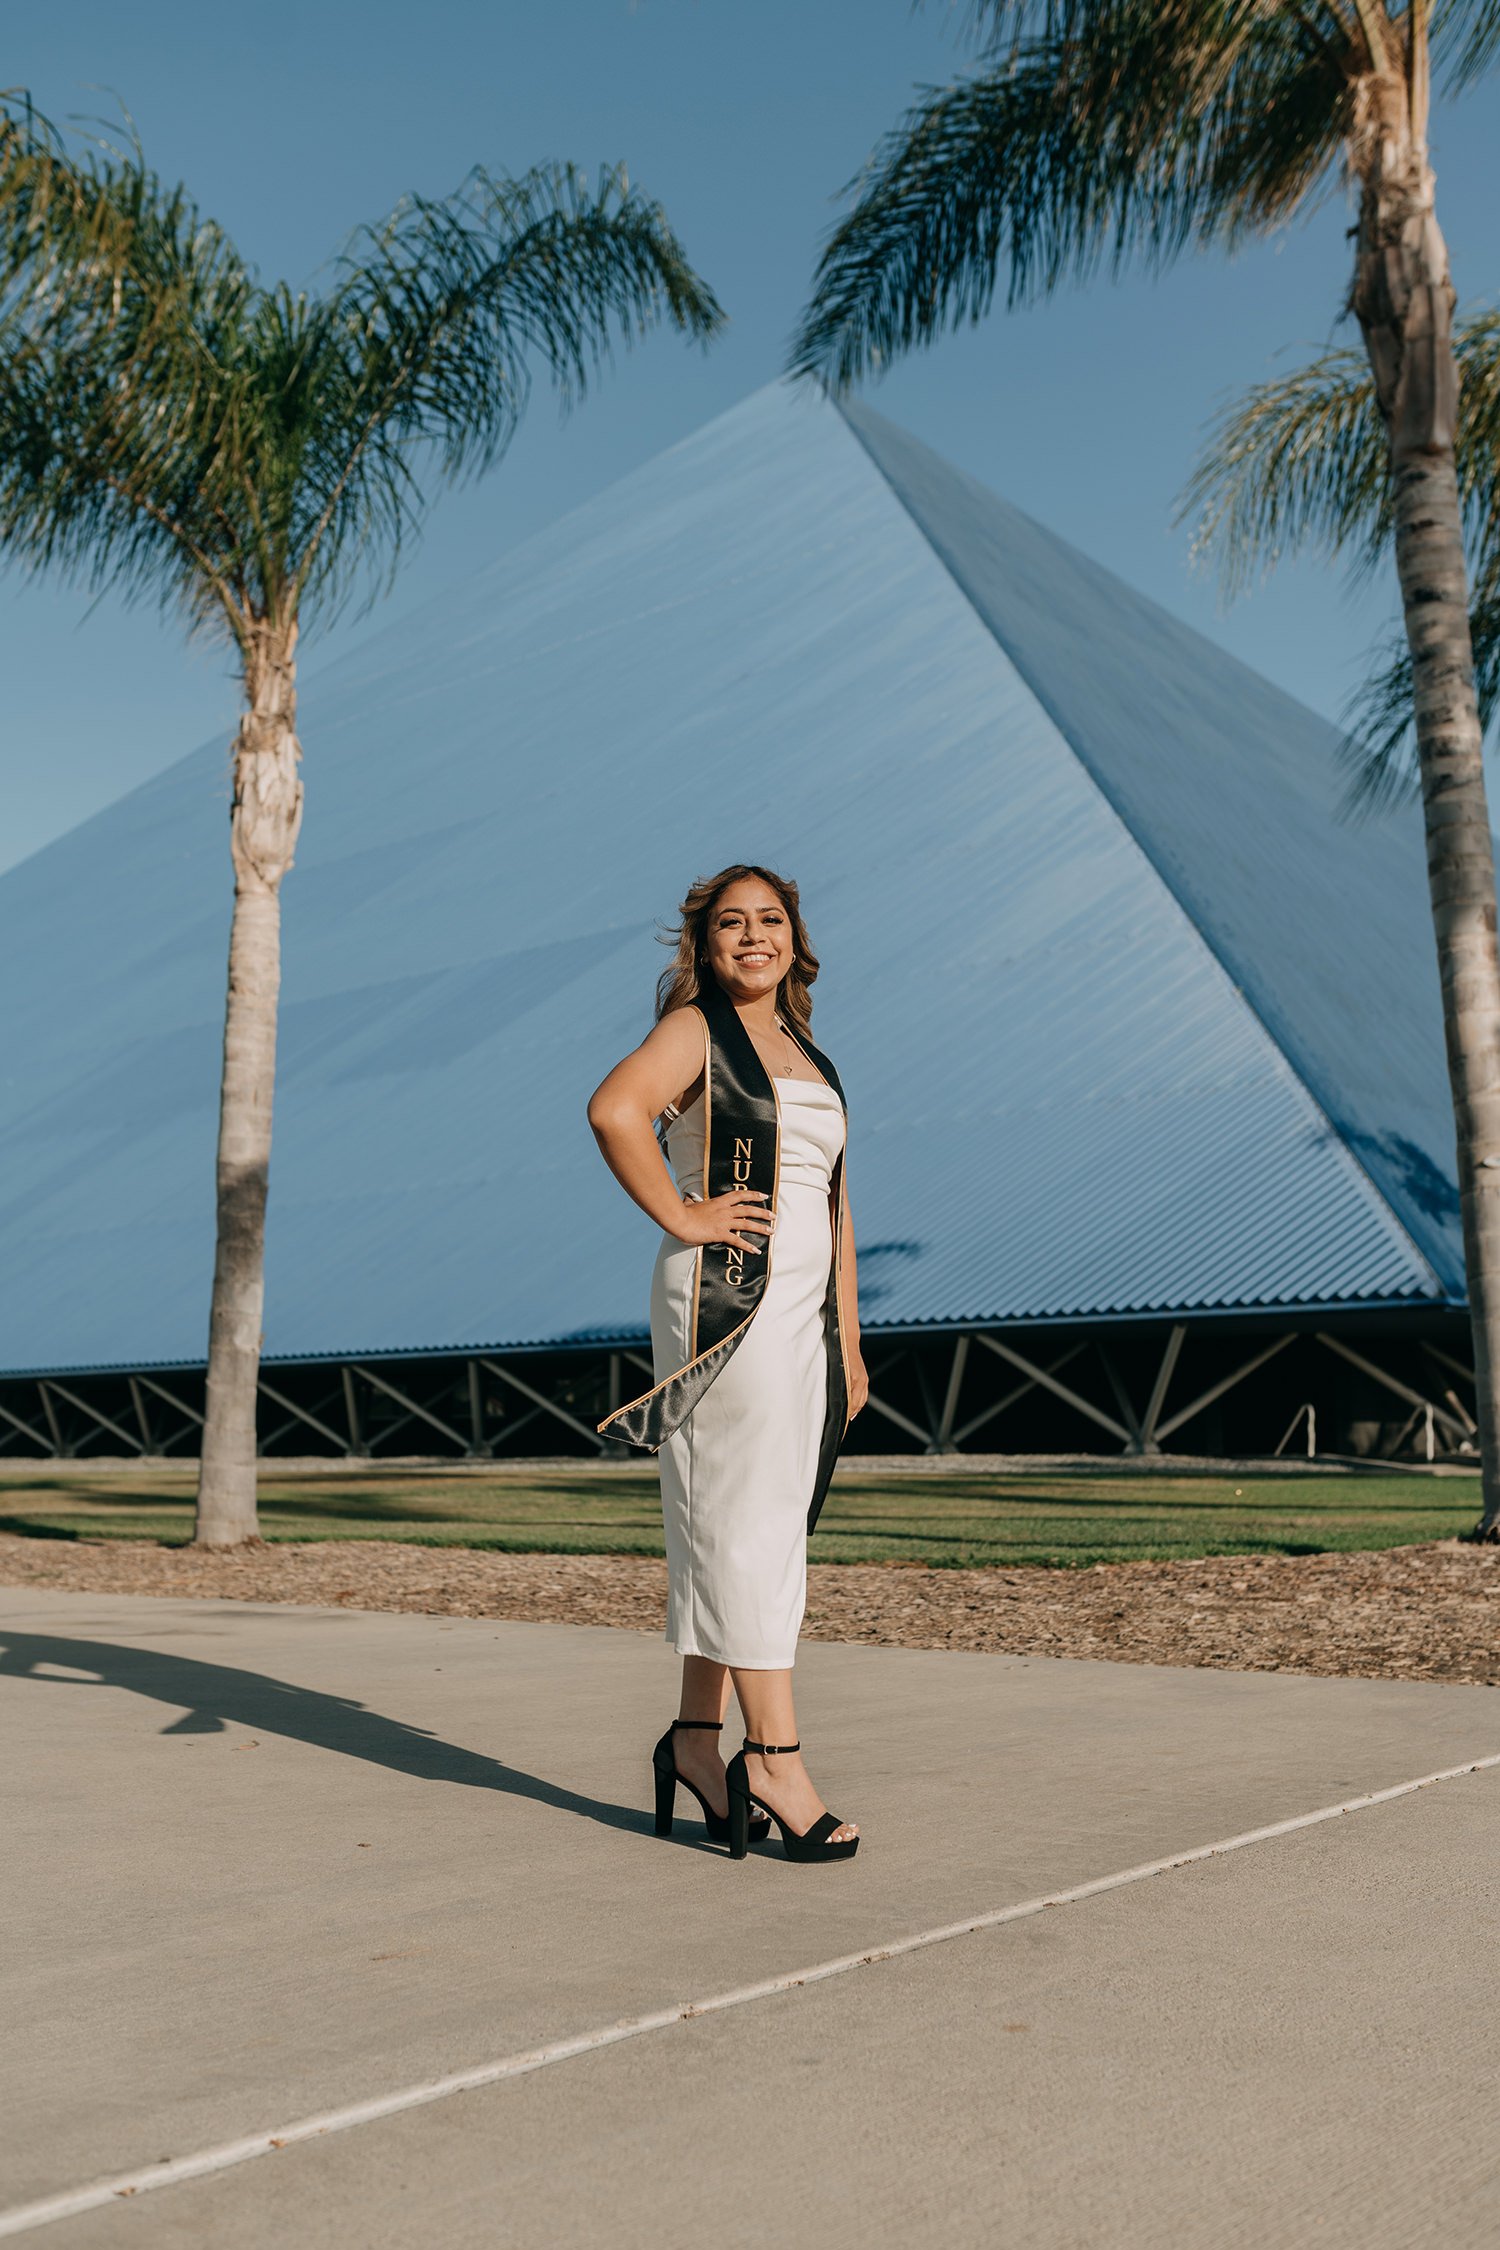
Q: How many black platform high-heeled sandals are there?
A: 2